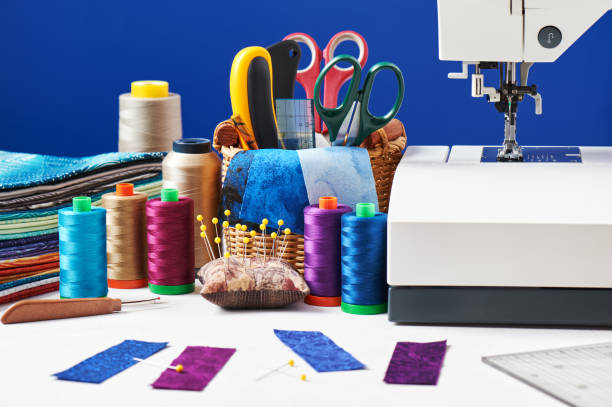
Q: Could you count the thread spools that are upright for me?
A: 7